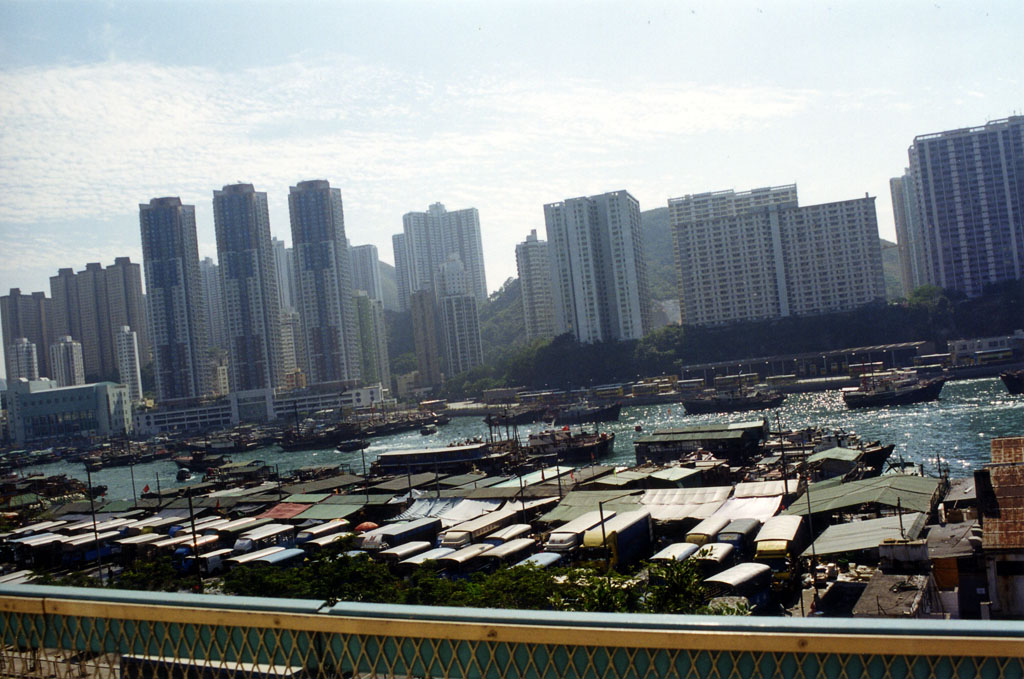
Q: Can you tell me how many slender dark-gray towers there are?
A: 3